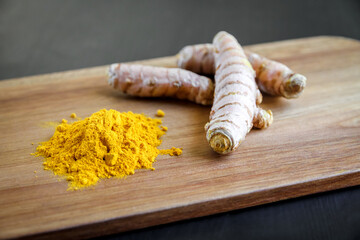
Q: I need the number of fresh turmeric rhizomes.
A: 3